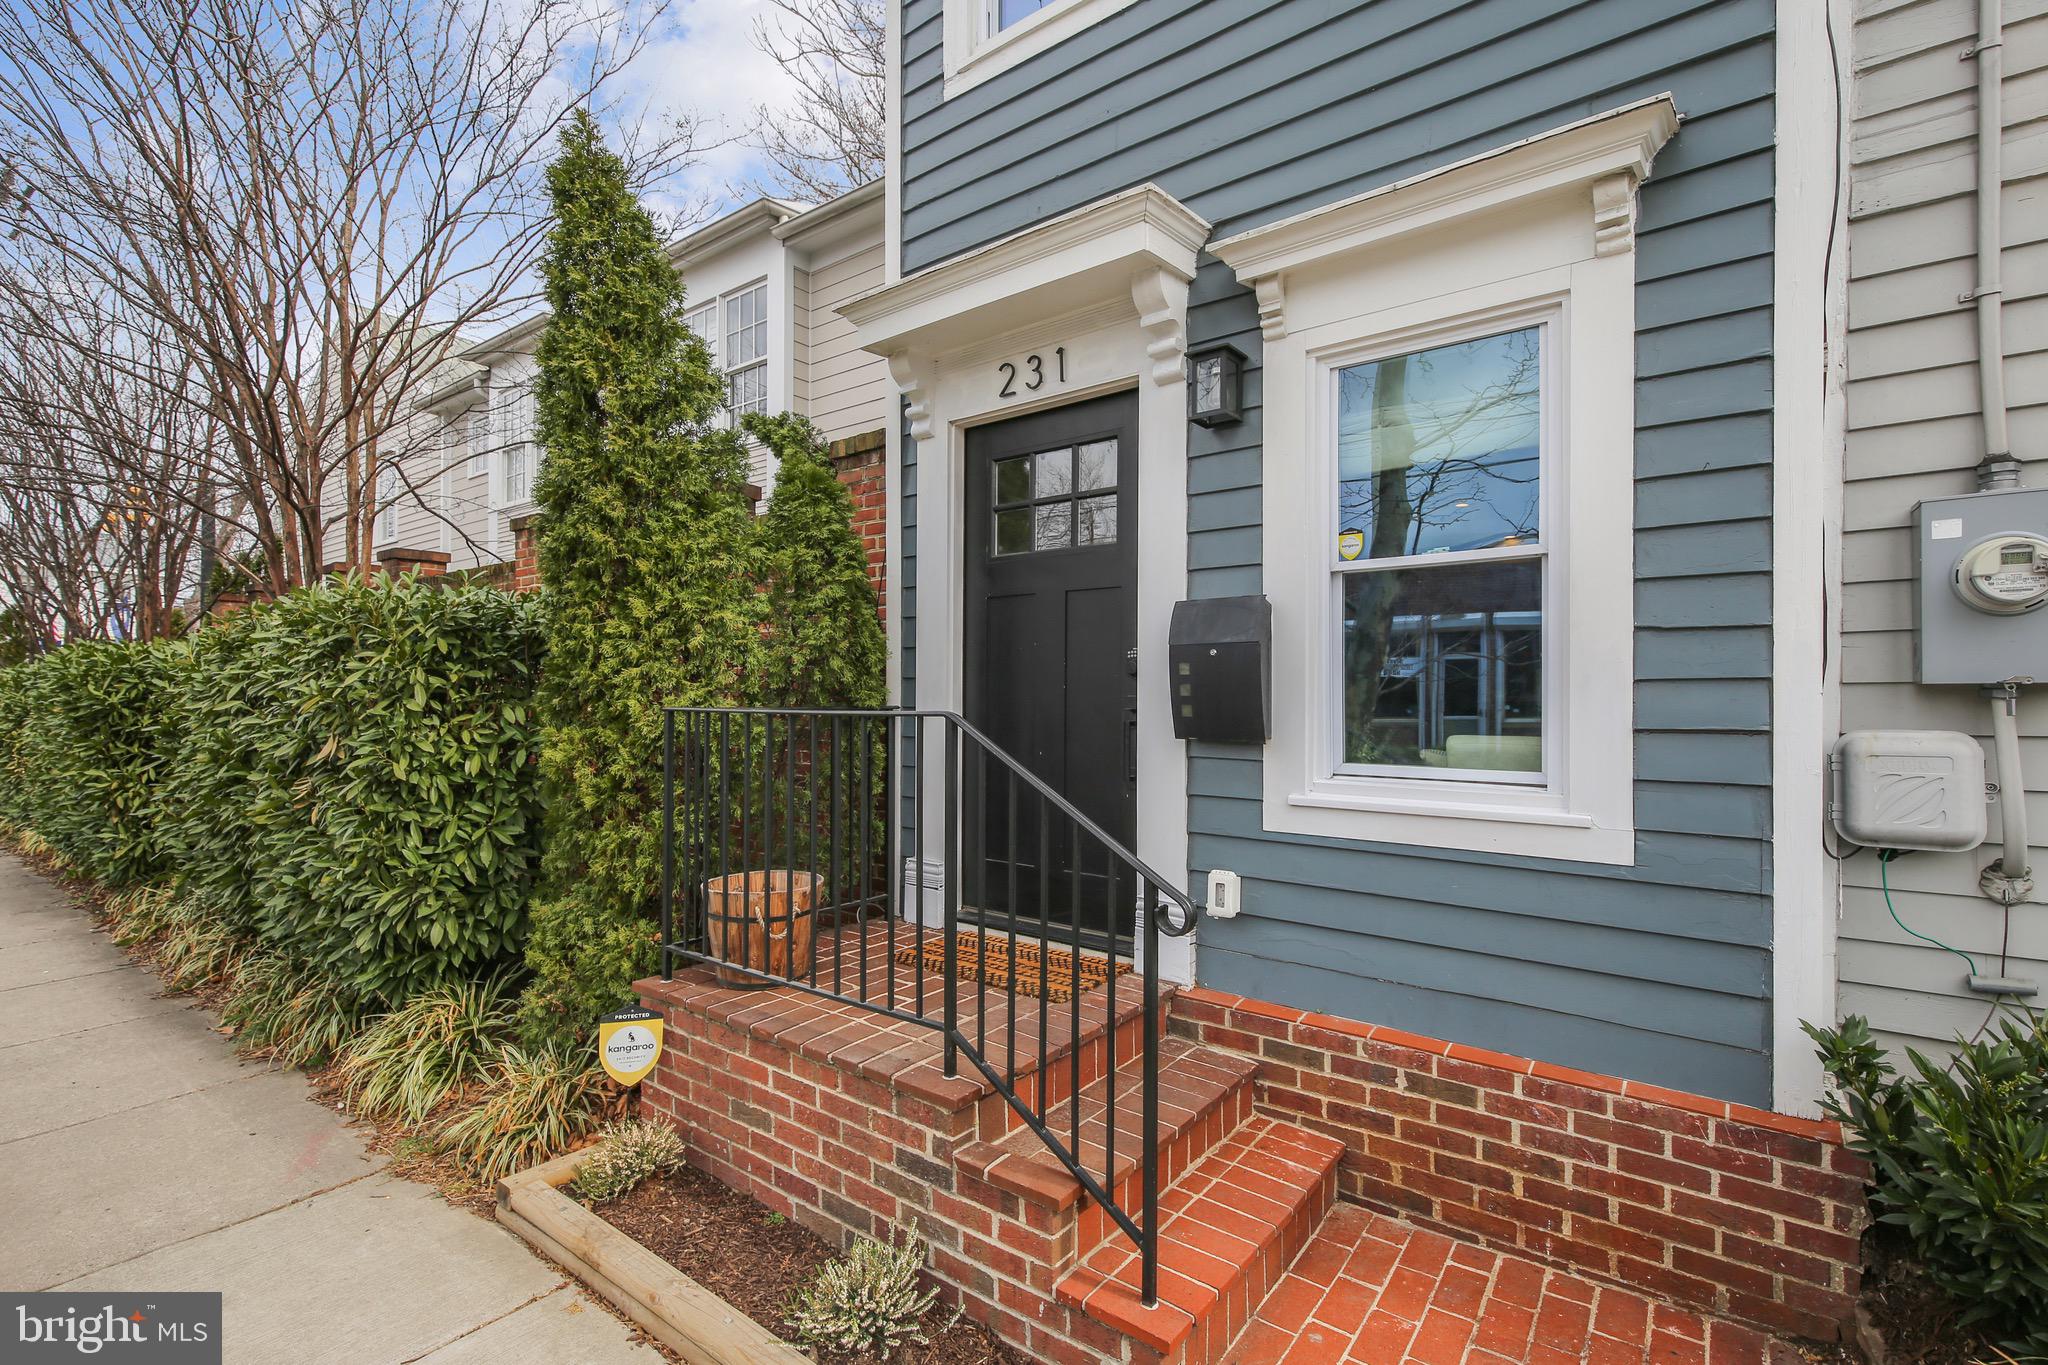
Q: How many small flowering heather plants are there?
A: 2